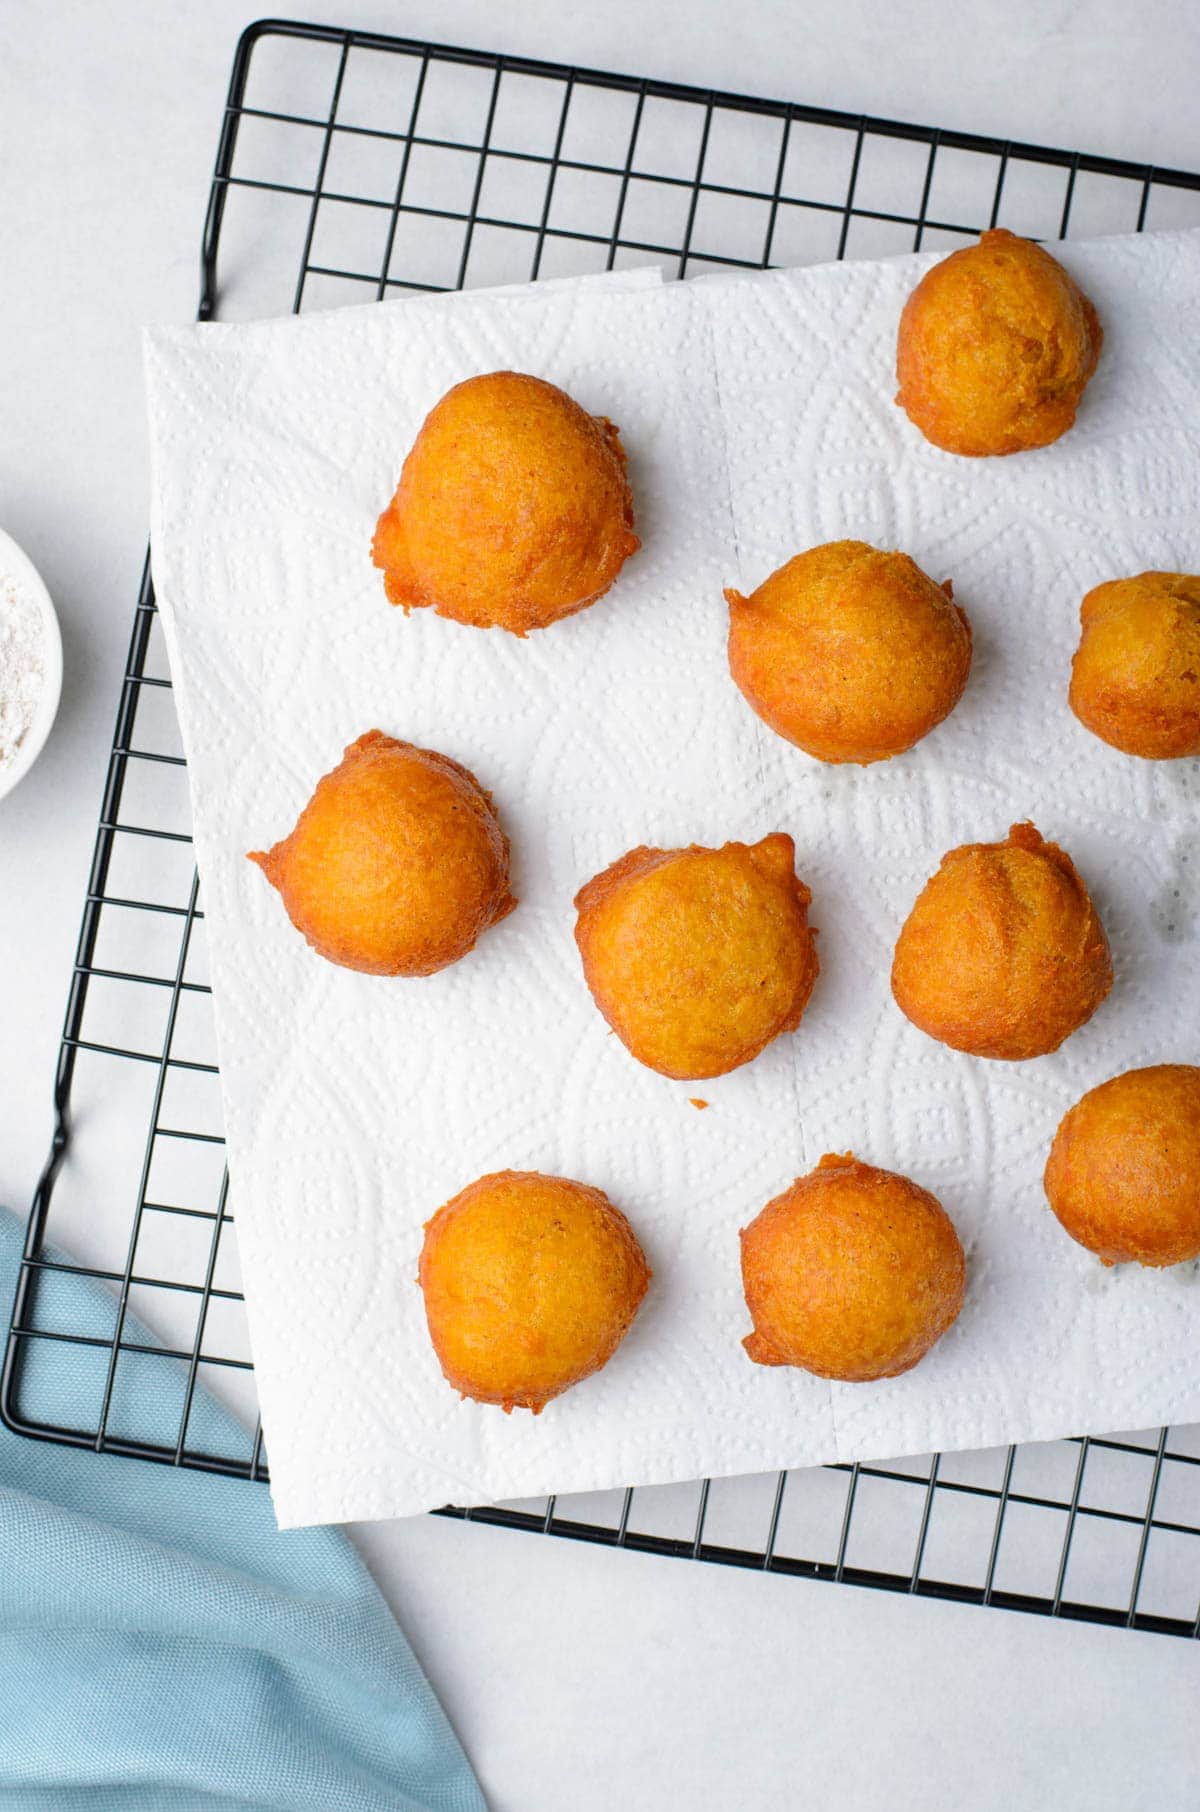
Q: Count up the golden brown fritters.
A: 10